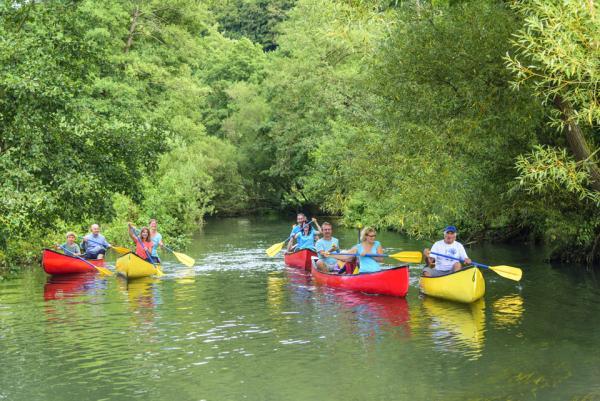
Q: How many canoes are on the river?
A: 5